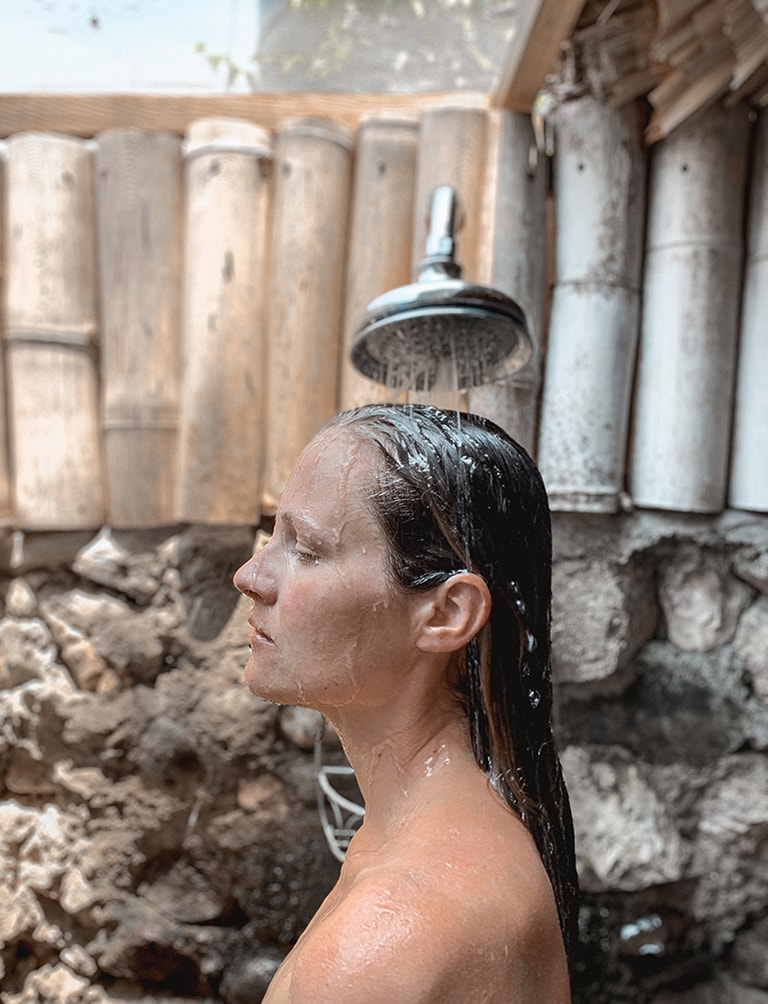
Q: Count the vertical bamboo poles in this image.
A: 11